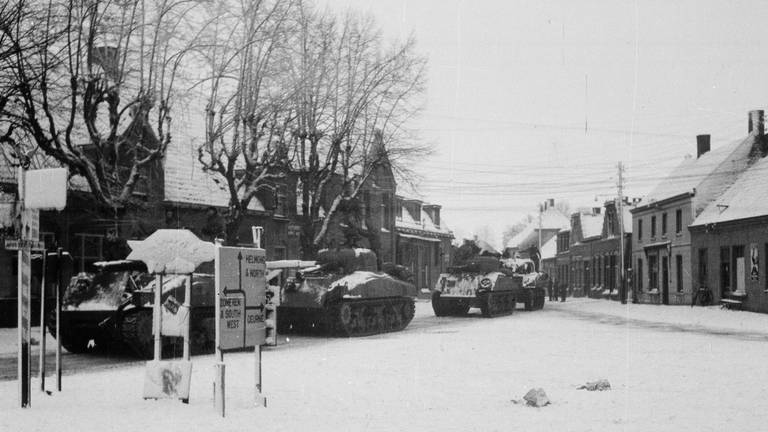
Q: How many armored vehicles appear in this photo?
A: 4